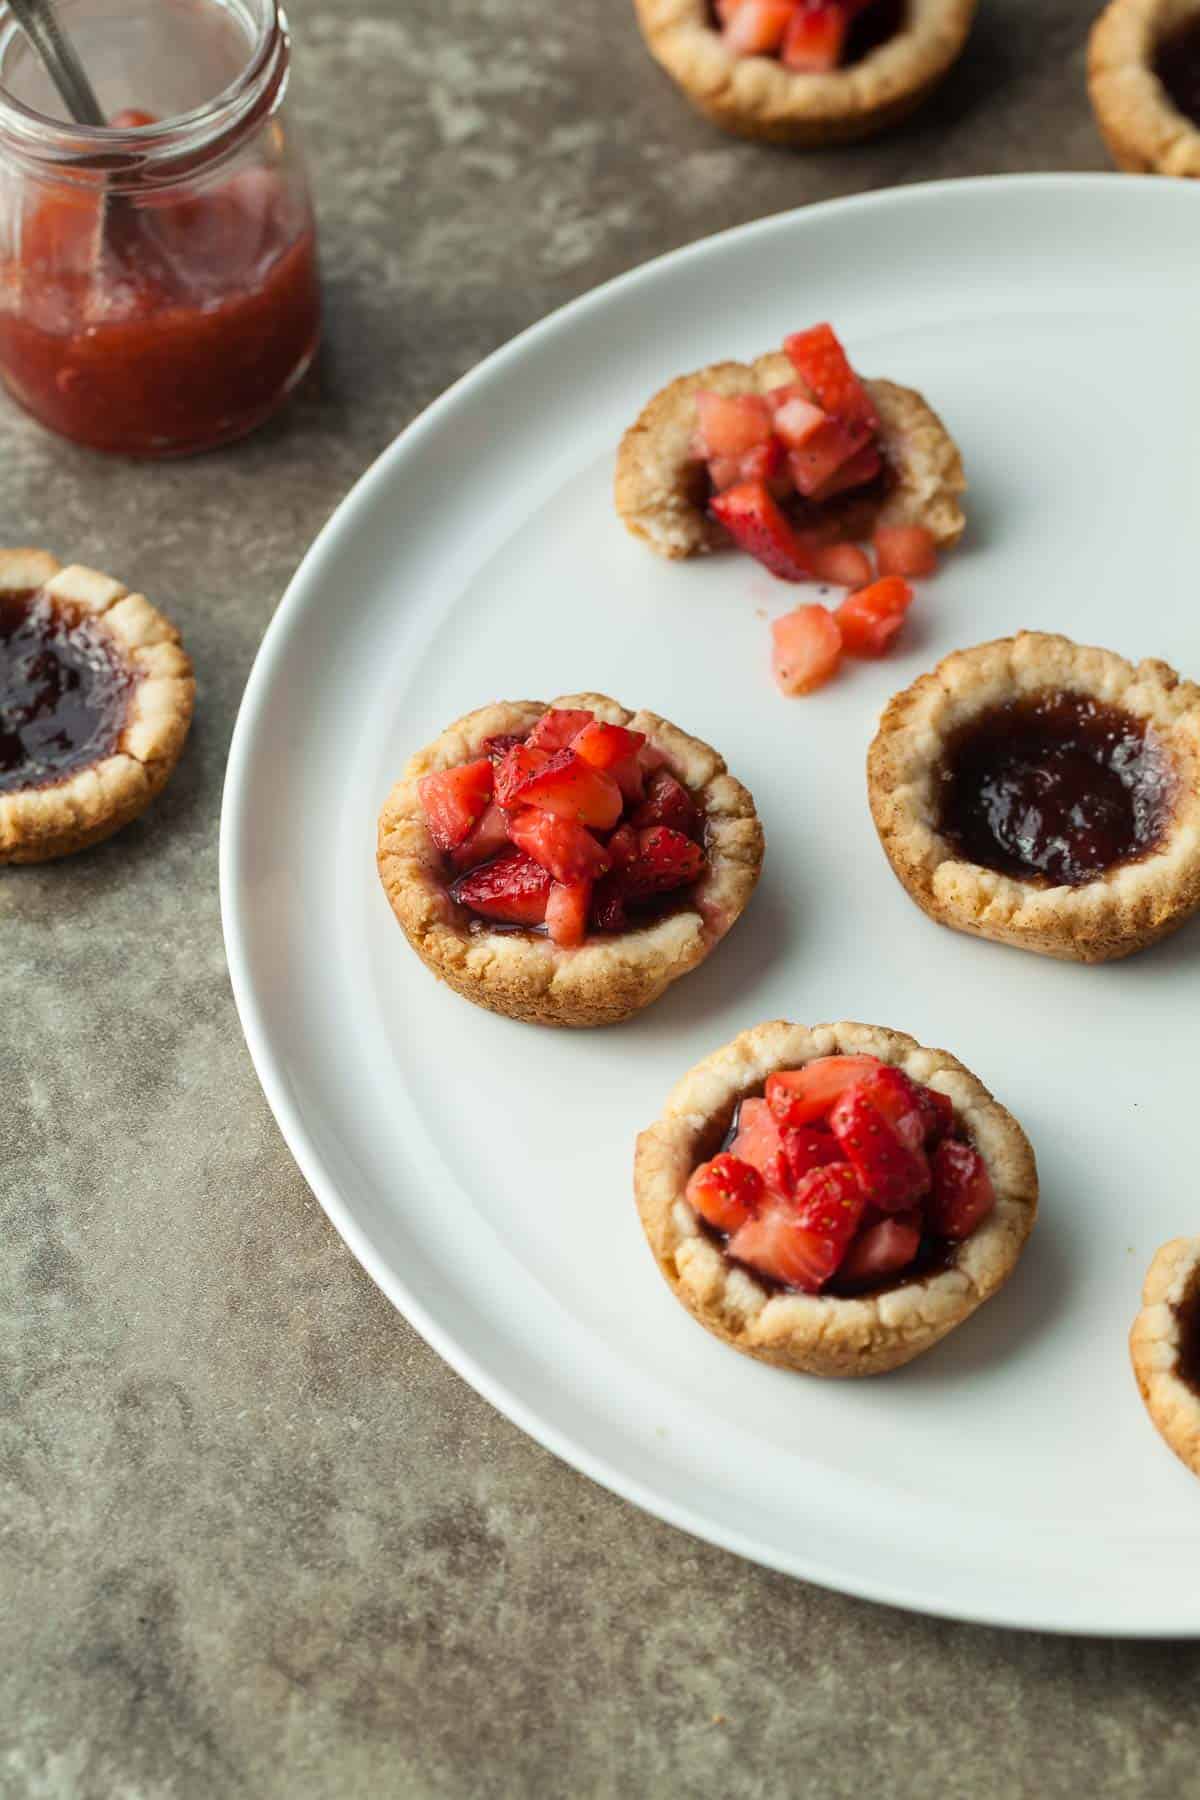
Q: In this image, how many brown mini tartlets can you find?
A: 8